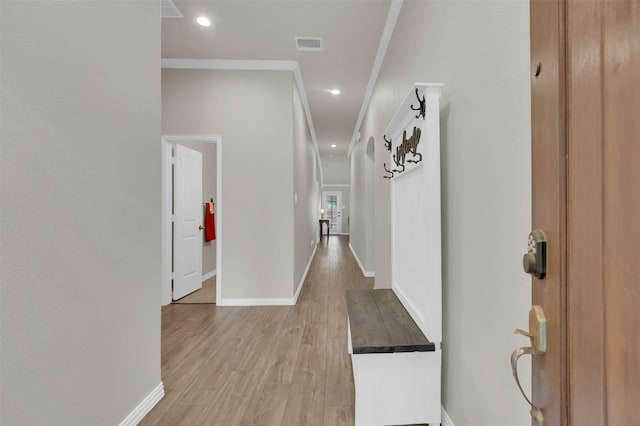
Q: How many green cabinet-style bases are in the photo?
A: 0